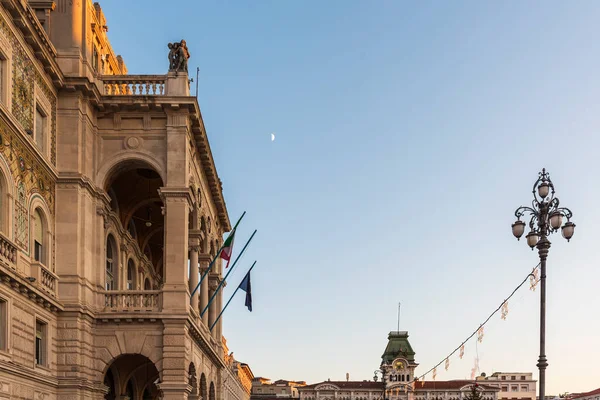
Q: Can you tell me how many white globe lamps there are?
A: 5